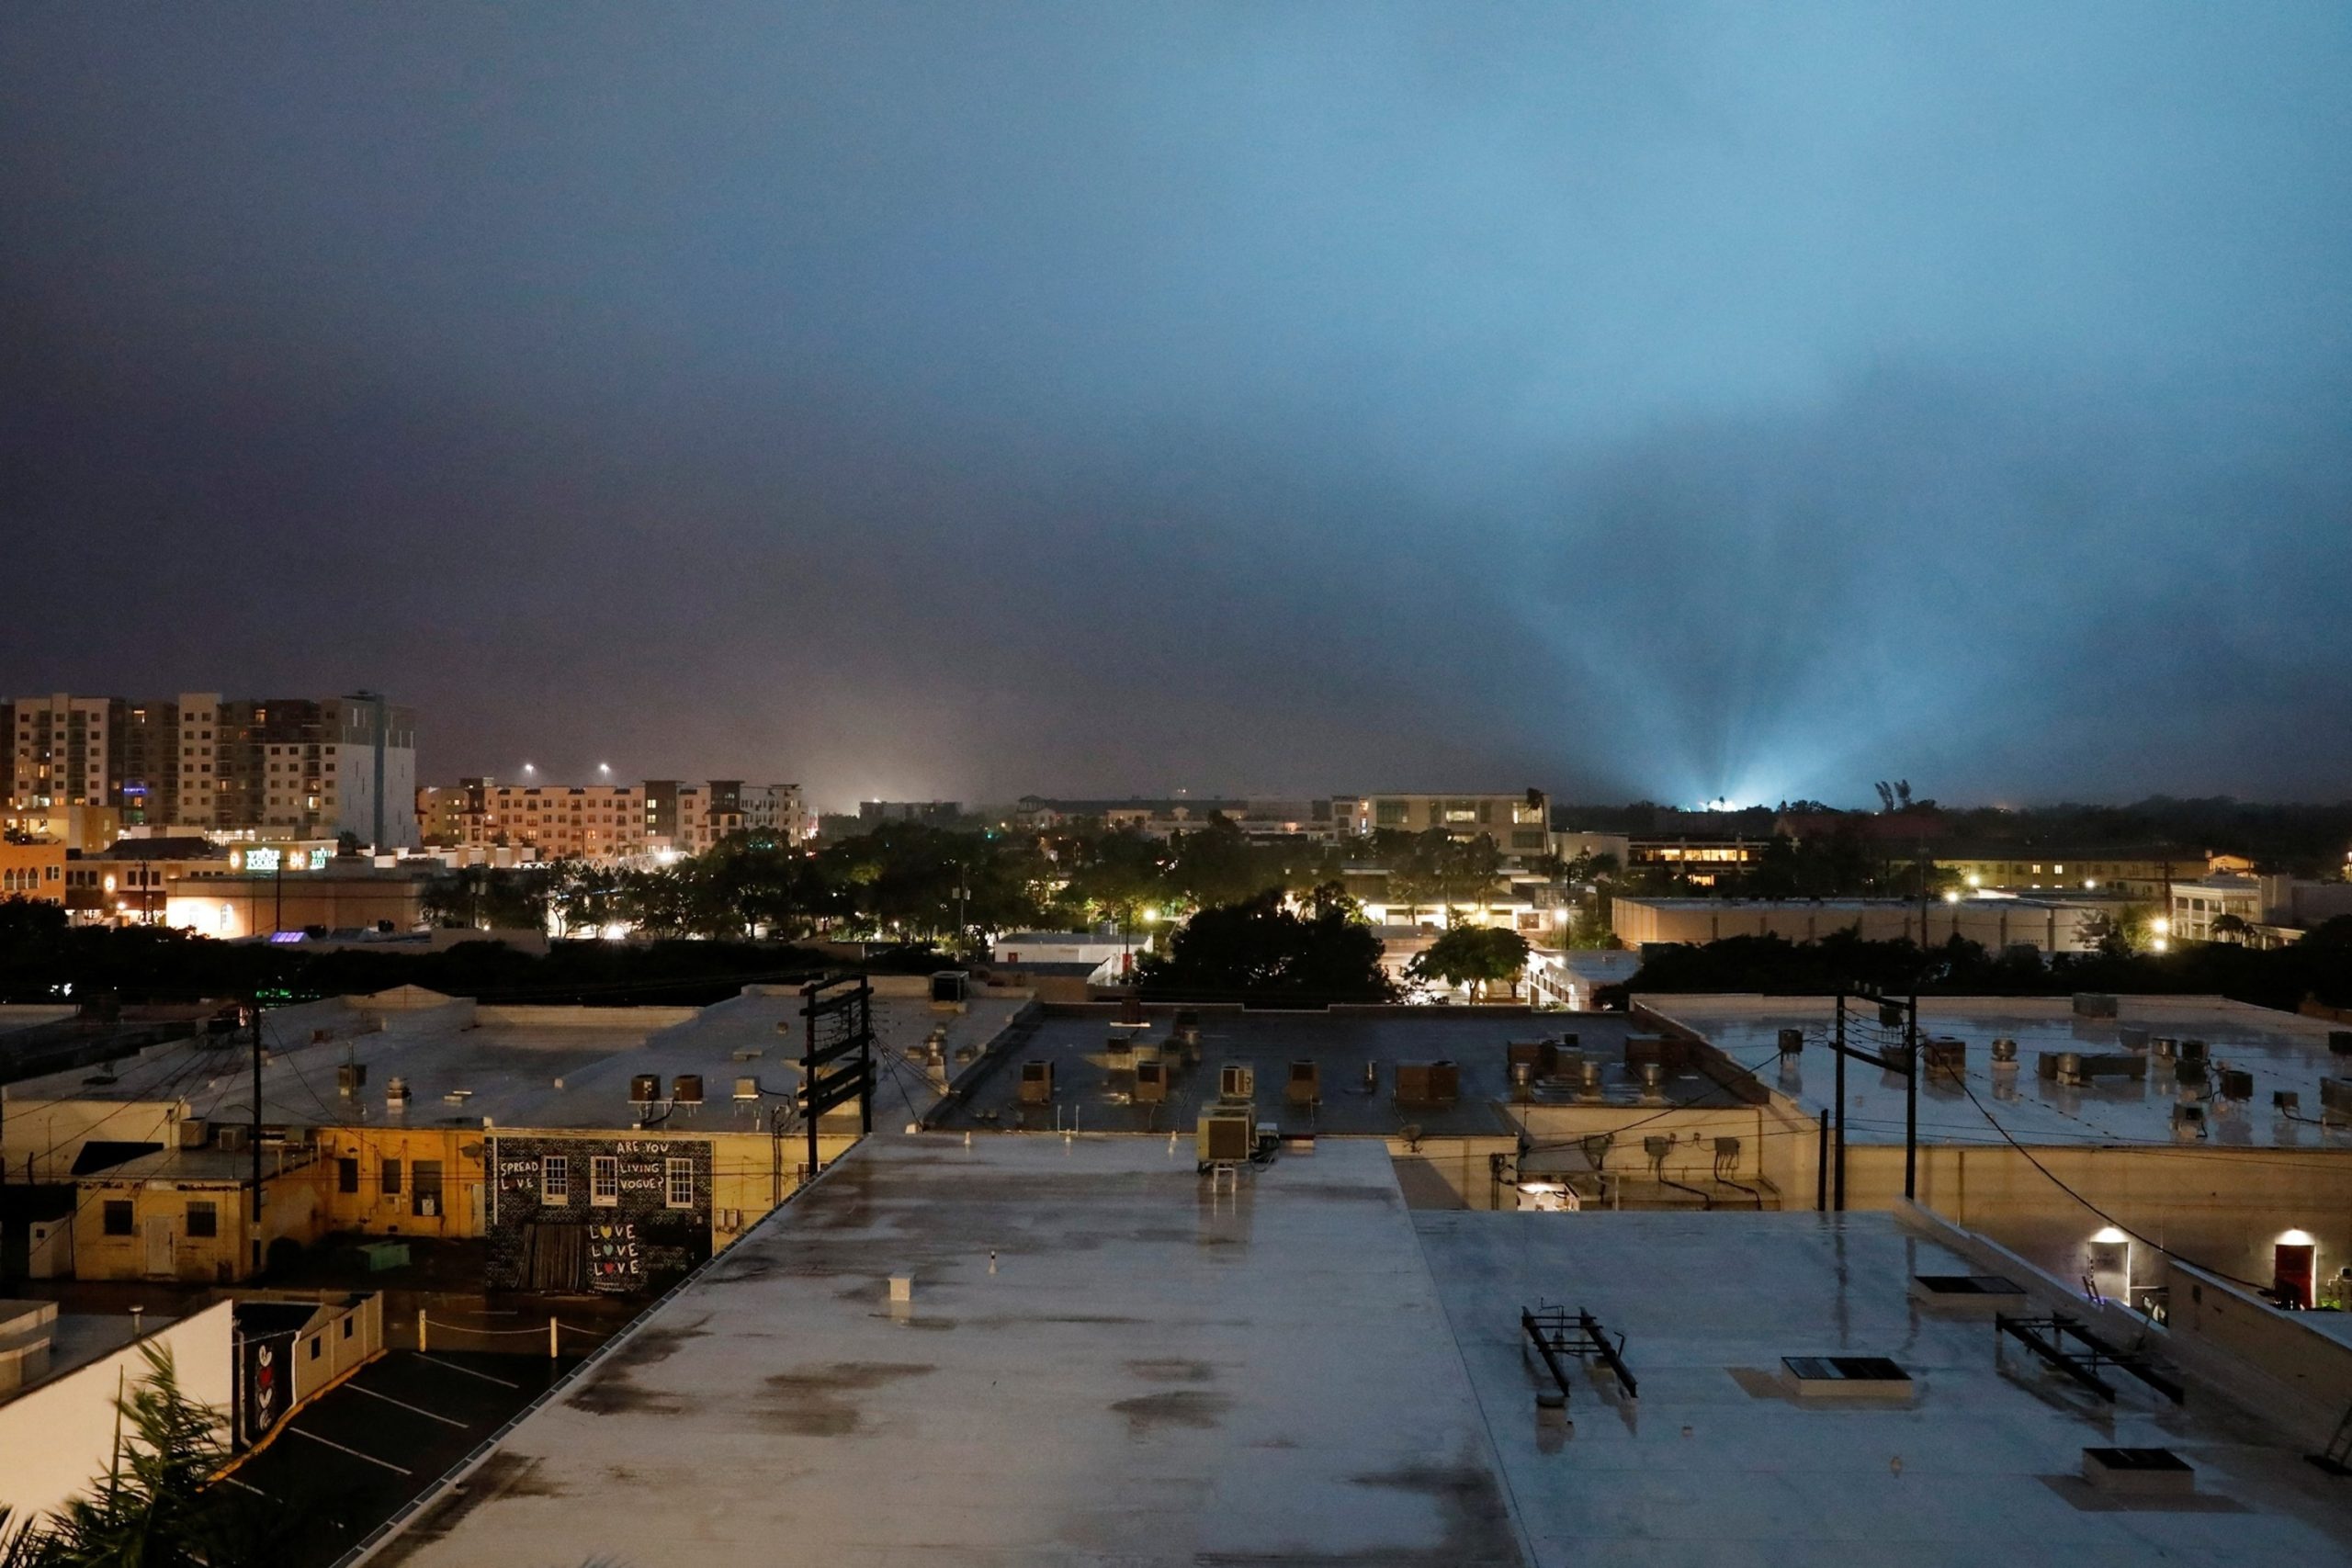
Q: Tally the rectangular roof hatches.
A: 3